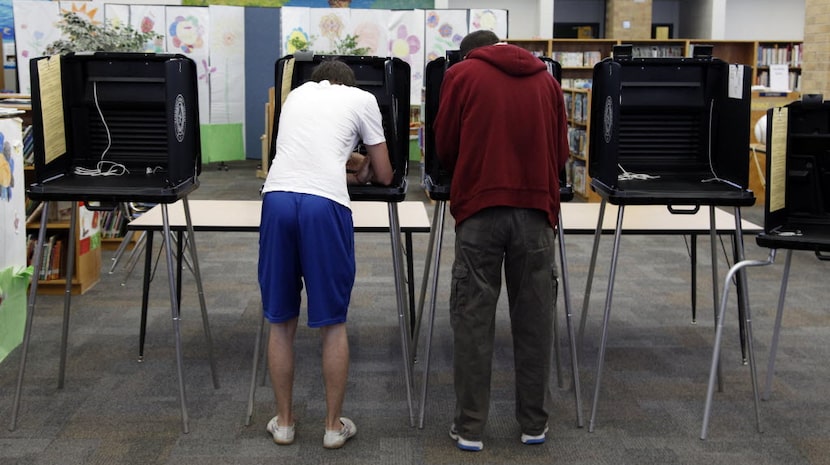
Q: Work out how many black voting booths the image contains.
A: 5